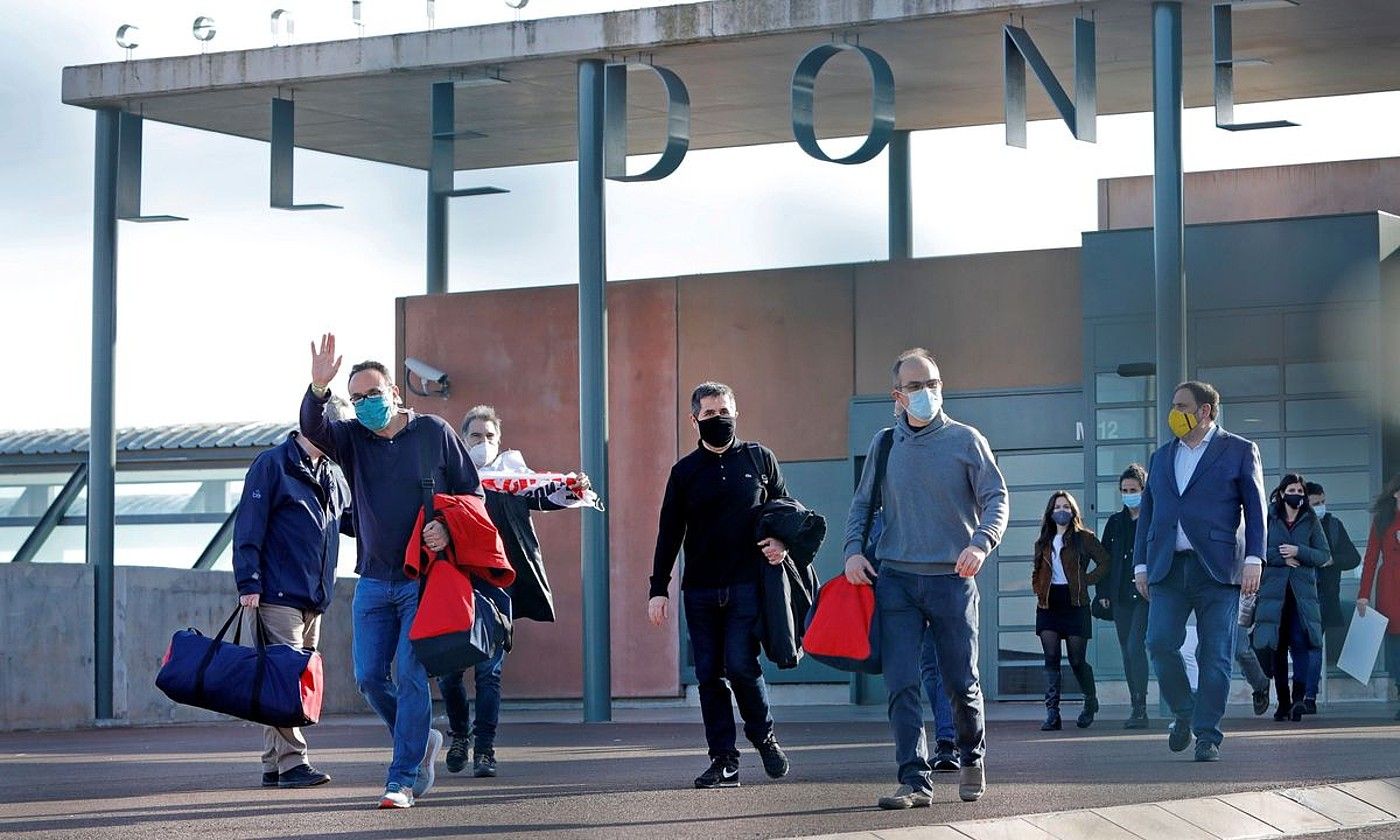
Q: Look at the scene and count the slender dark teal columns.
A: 5